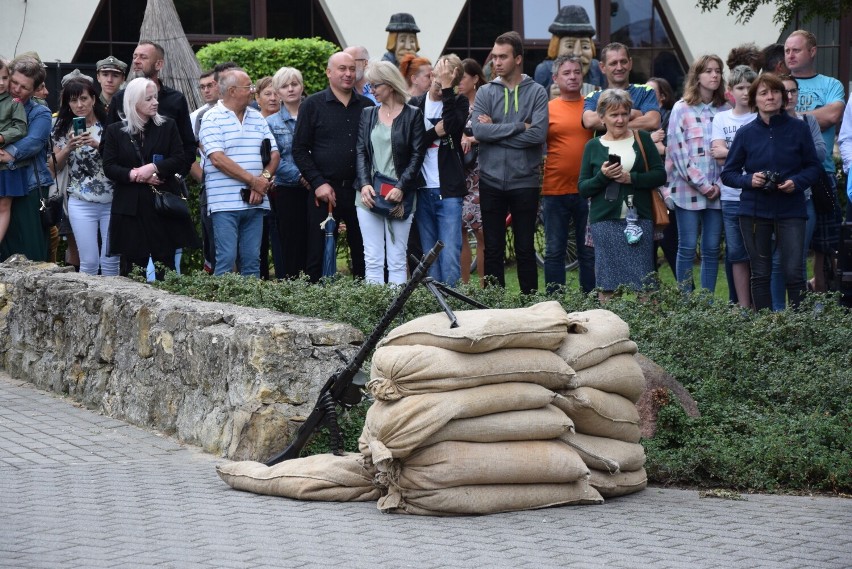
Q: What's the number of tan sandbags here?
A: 12